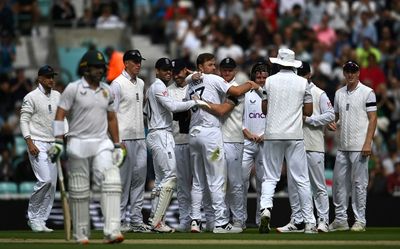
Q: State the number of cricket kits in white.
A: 11